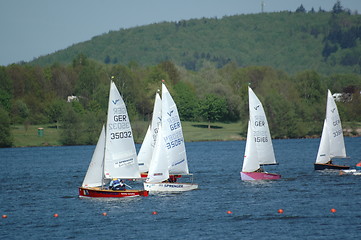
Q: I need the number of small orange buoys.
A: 7